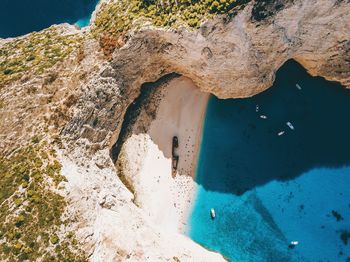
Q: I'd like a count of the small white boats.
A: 7